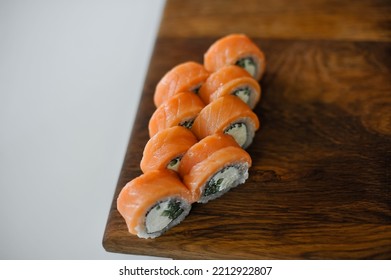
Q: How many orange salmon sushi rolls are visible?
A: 8